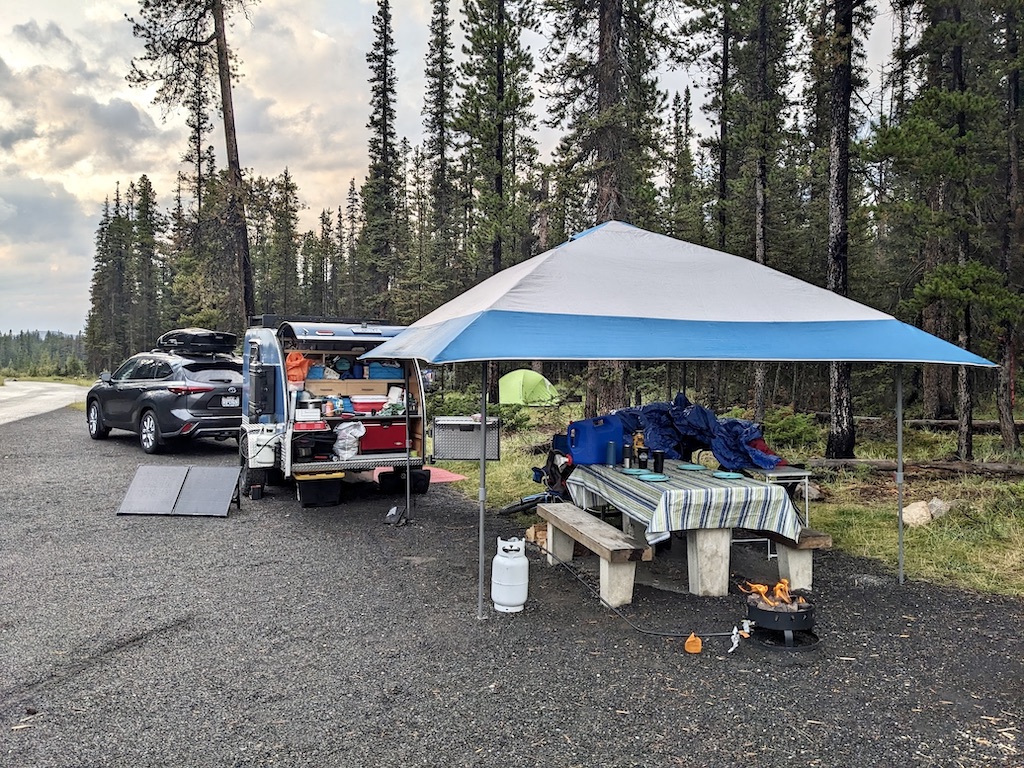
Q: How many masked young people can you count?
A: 0